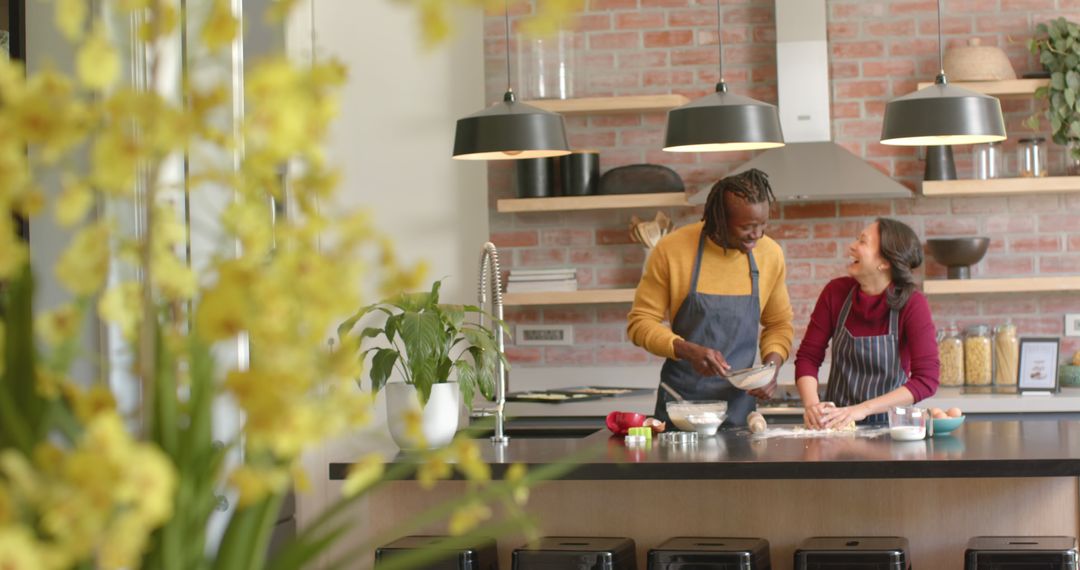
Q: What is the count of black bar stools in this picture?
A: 5